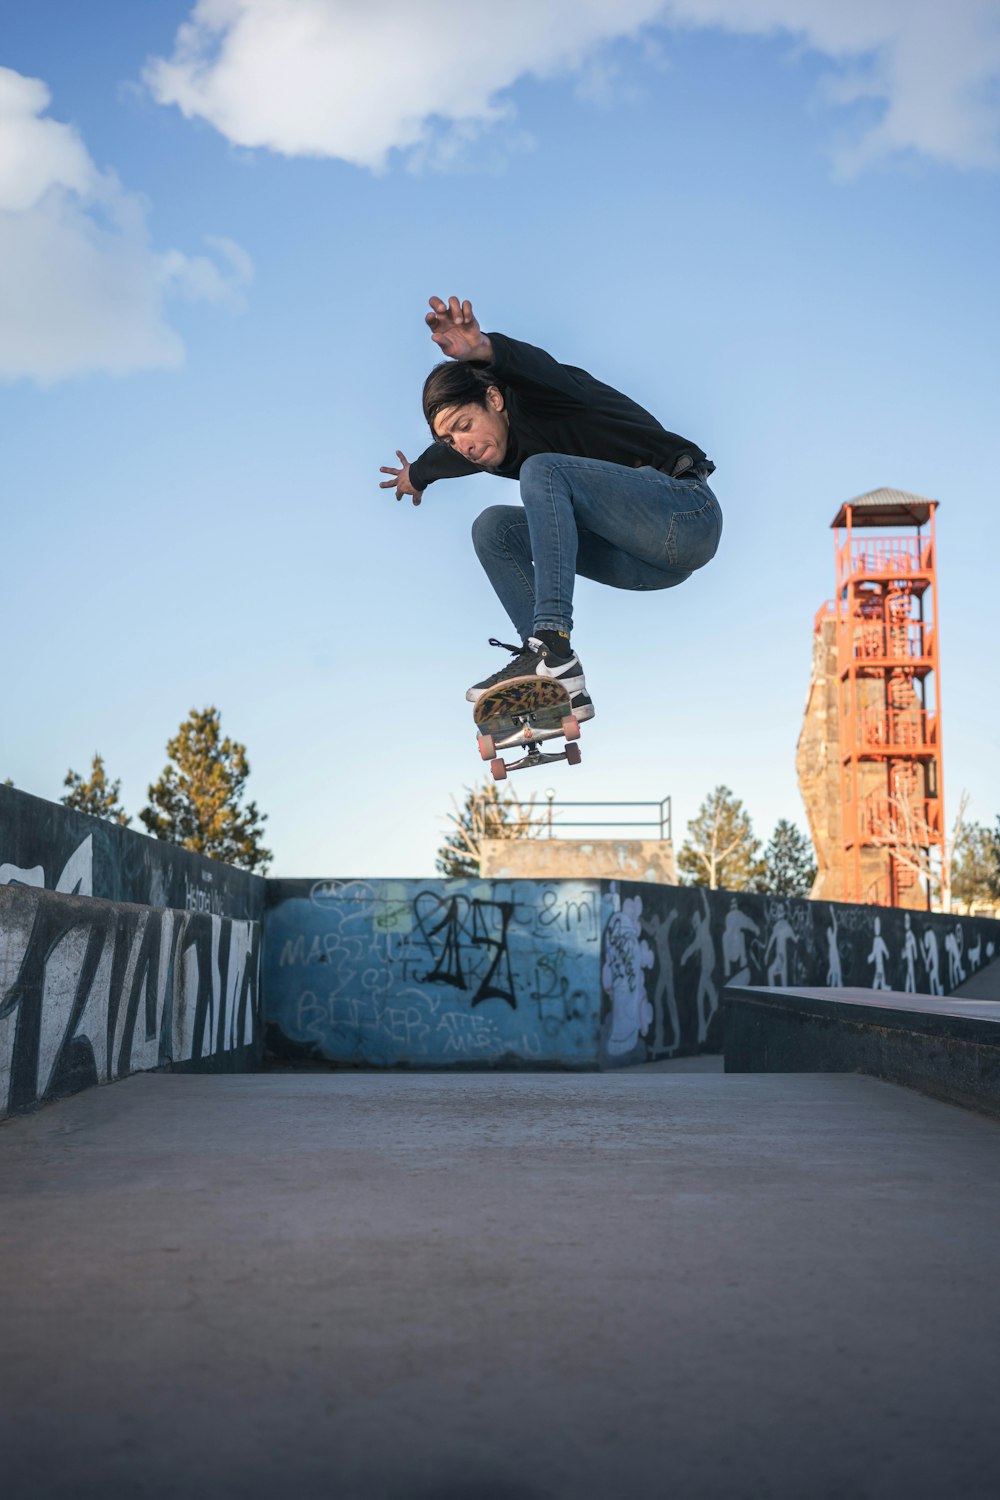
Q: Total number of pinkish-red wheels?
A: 4